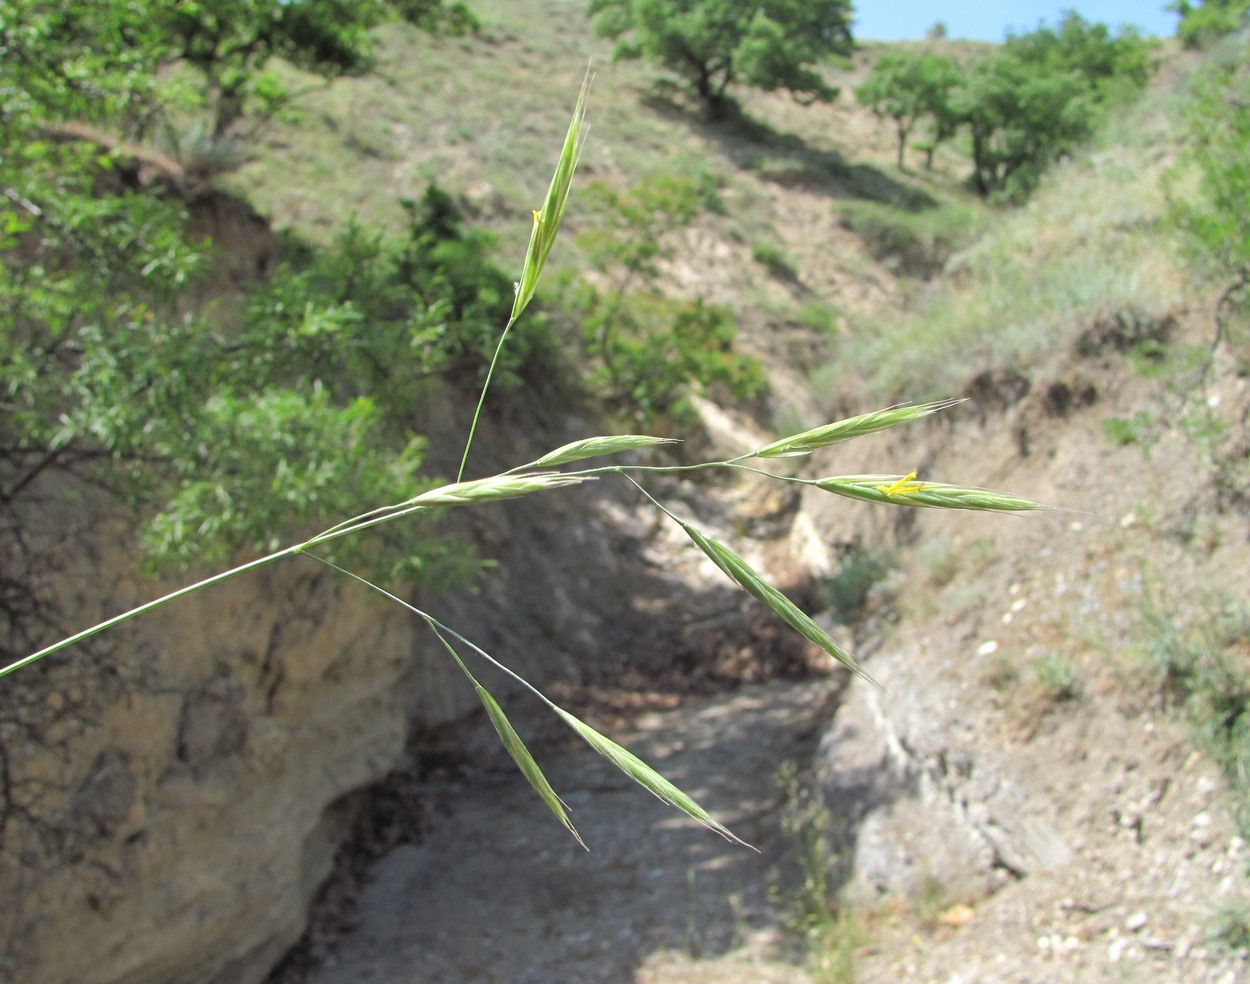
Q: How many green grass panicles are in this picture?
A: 8